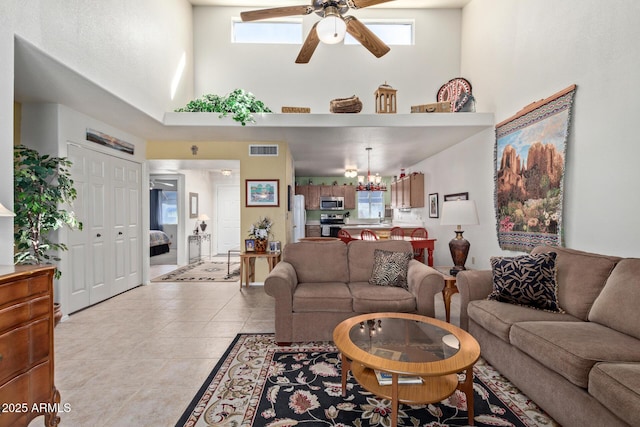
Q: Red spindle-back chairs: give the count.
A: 4